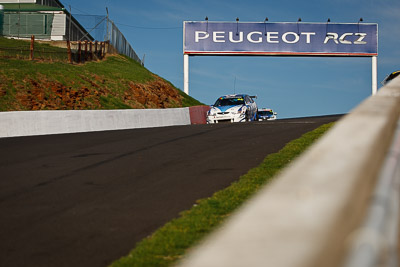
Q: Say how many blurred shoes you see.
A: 0